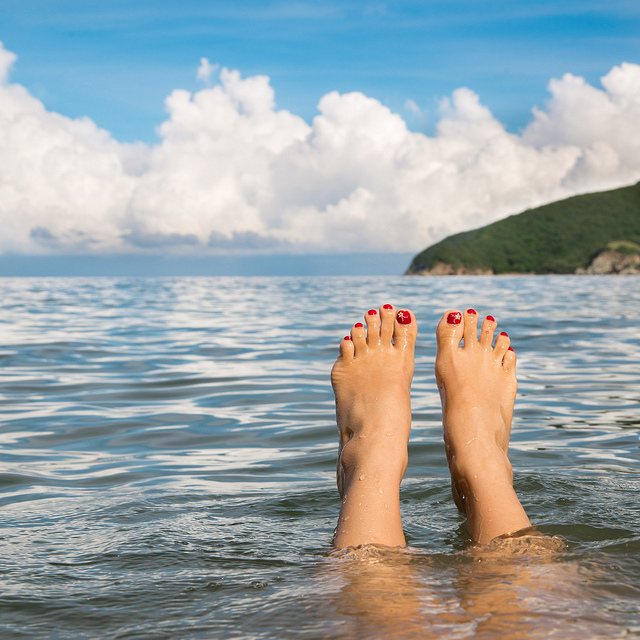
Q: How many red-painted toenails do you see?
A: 10